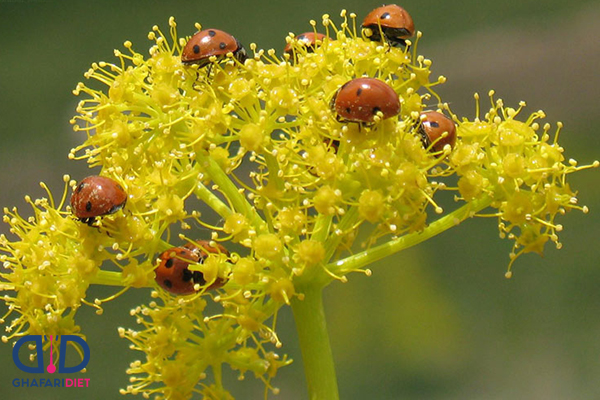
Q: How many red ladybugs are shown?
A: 8